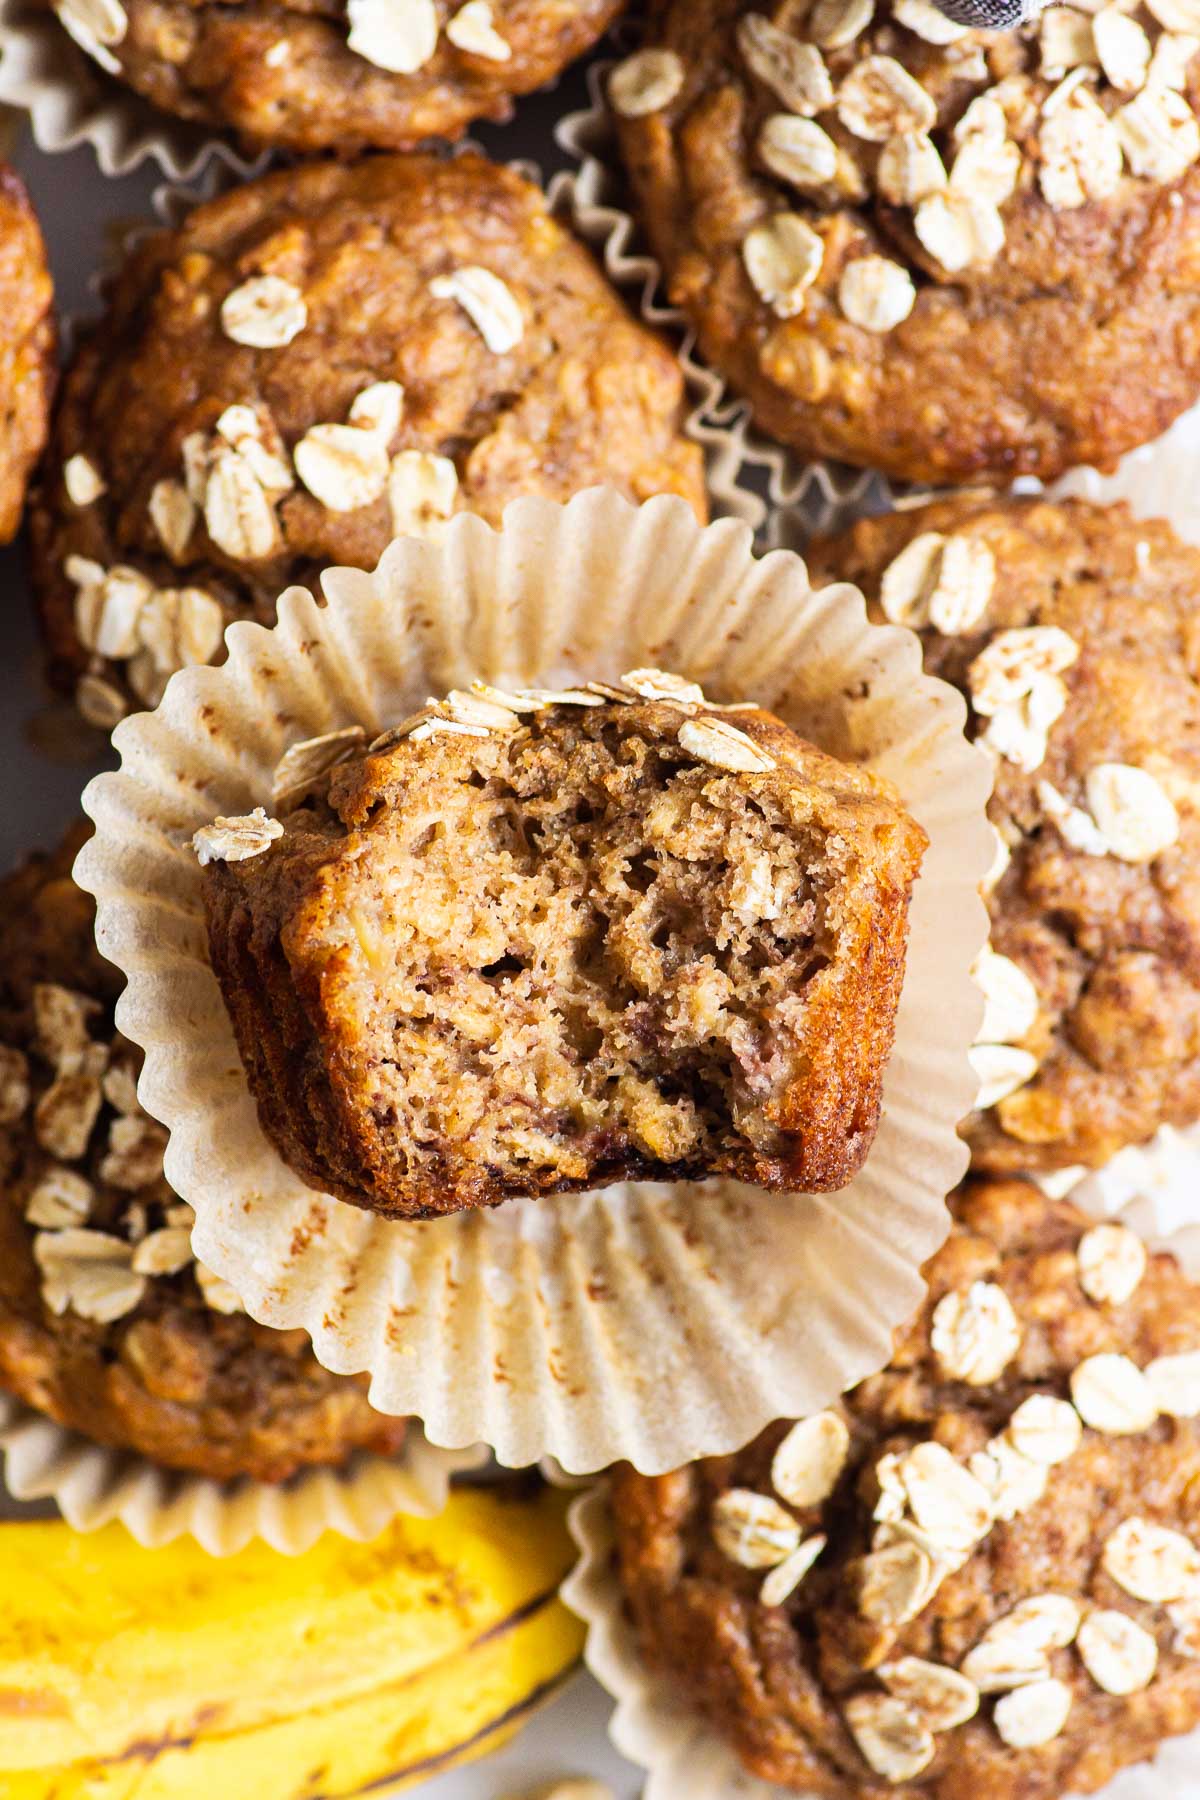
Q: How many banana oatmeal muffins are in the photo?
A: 8